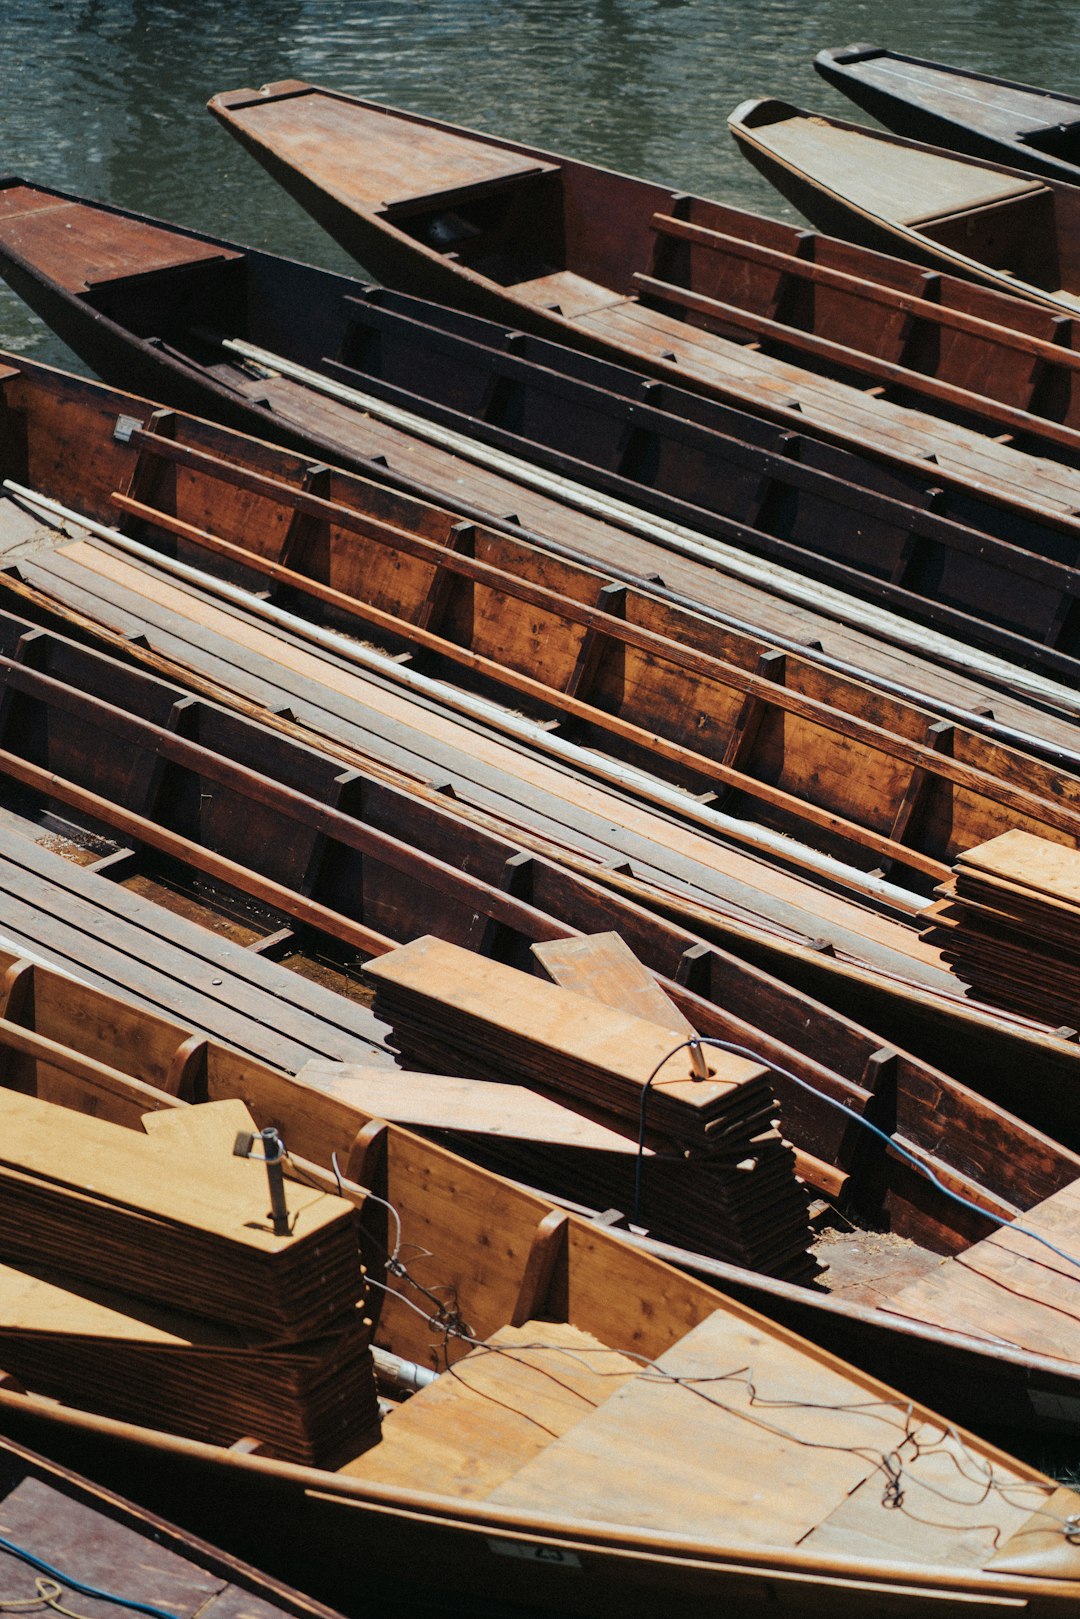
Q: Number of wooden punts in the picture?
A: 8